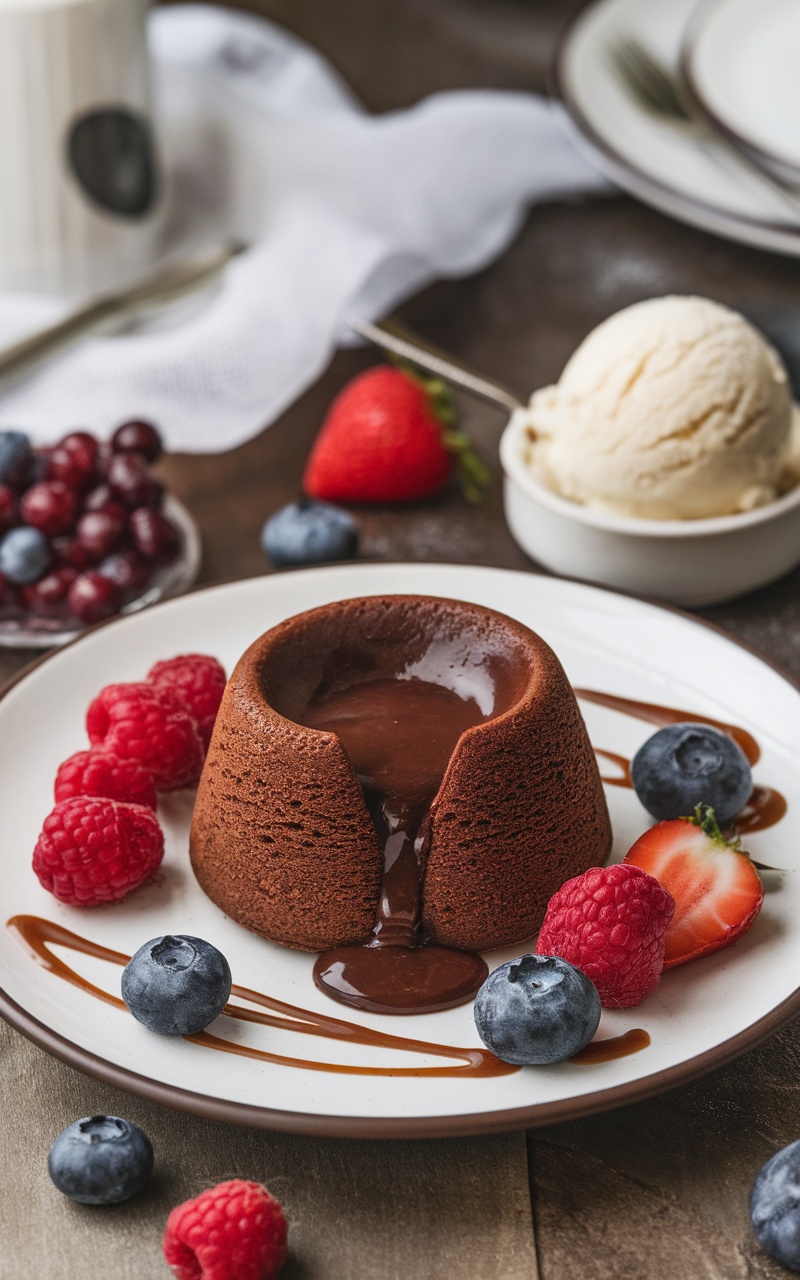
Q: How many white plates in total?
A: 3